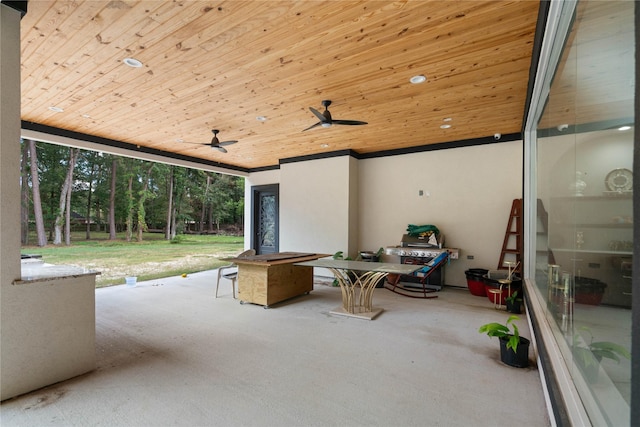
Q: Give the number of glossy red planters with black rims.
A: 2